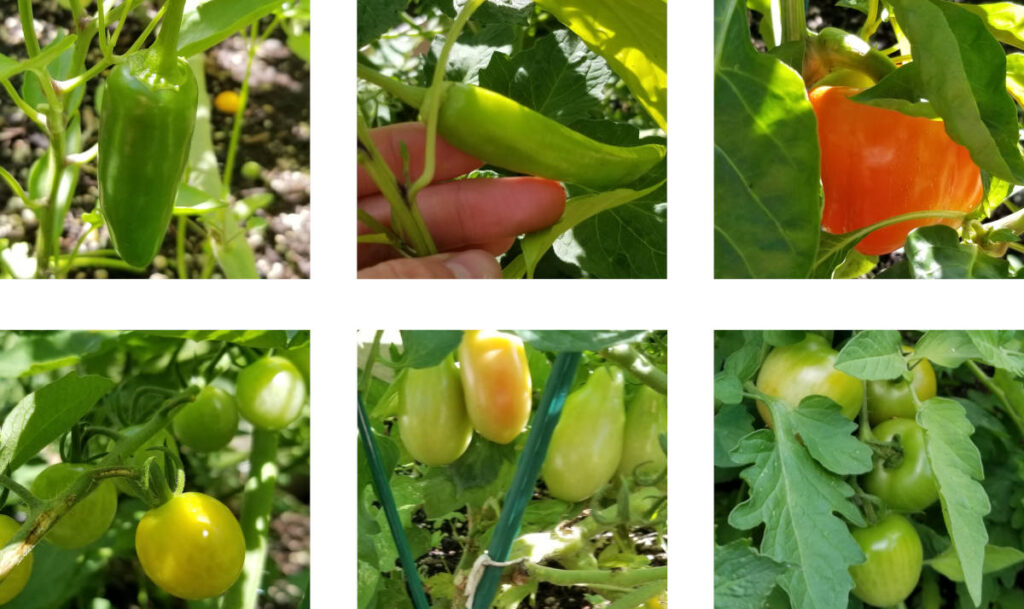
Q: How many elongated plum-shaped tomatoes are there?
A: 4